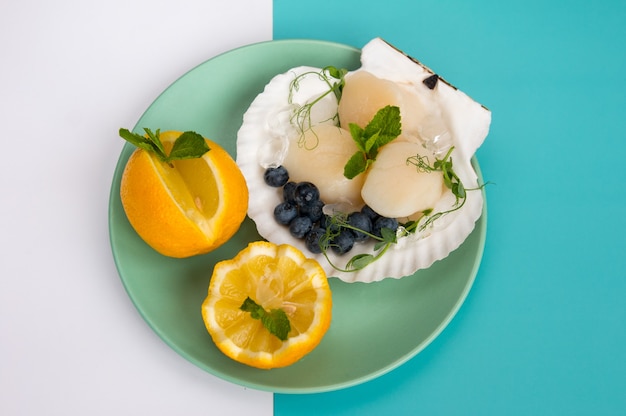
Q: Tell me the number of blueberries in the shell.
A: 12